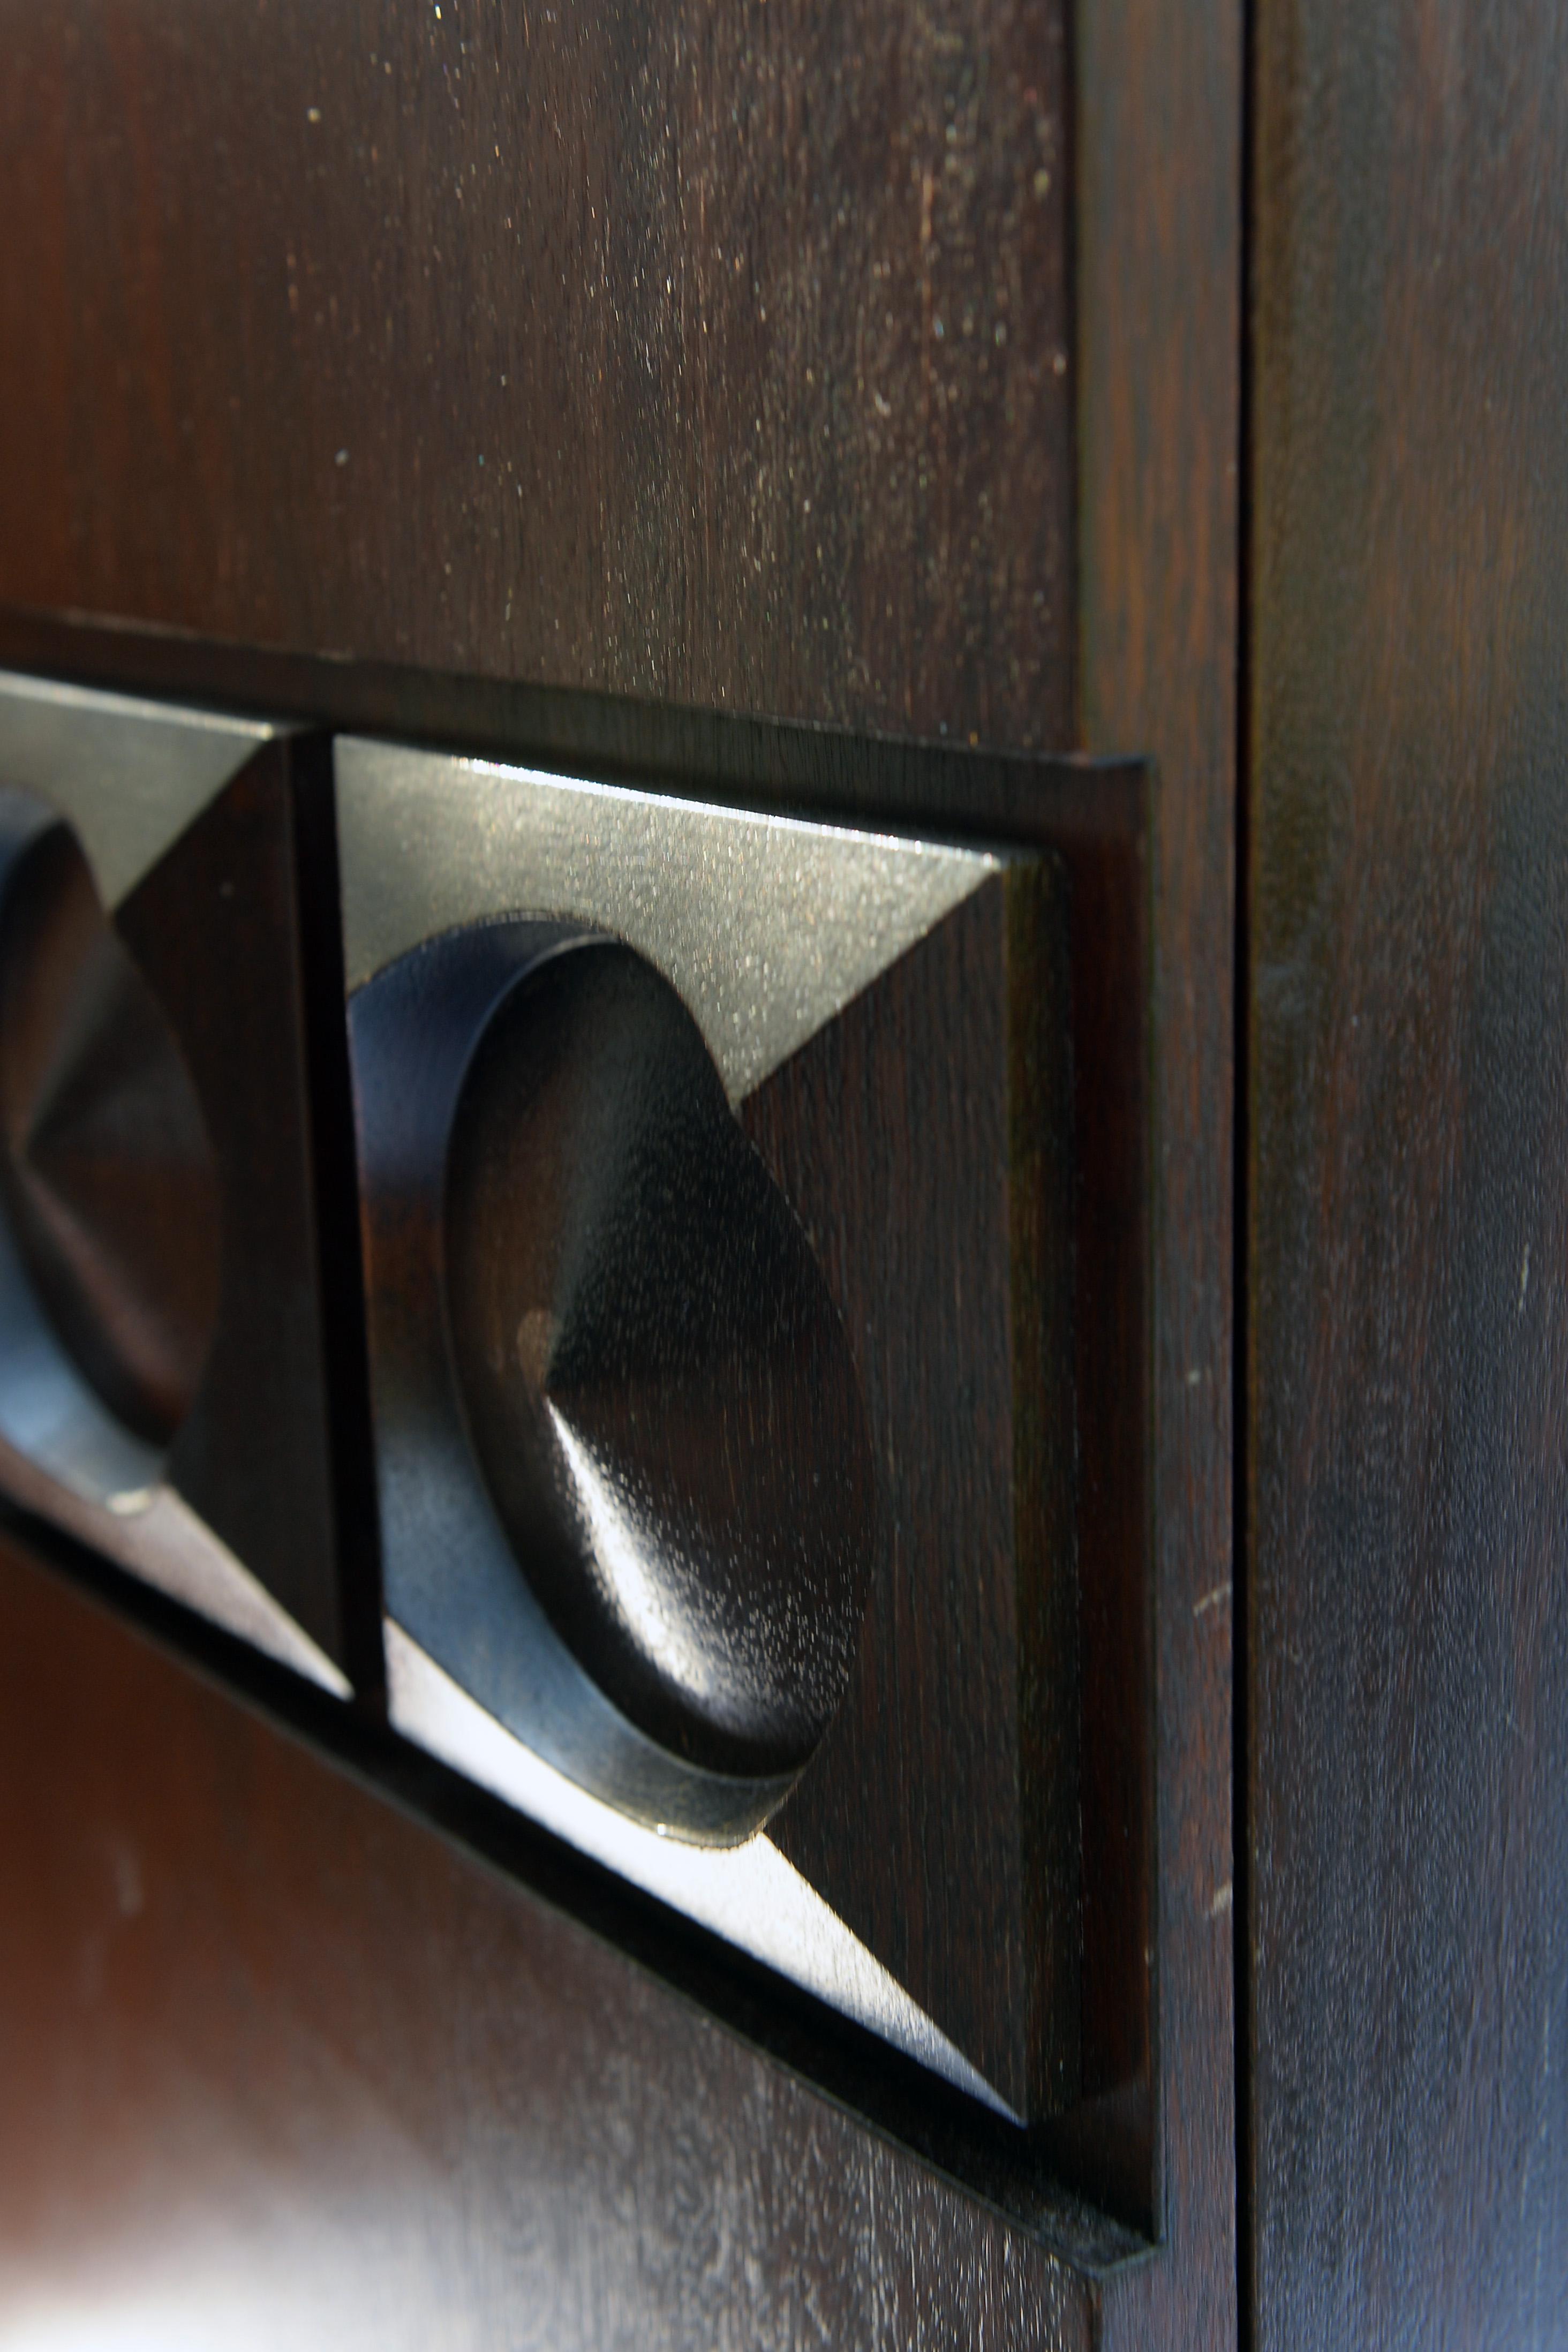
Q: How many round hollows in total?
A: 2